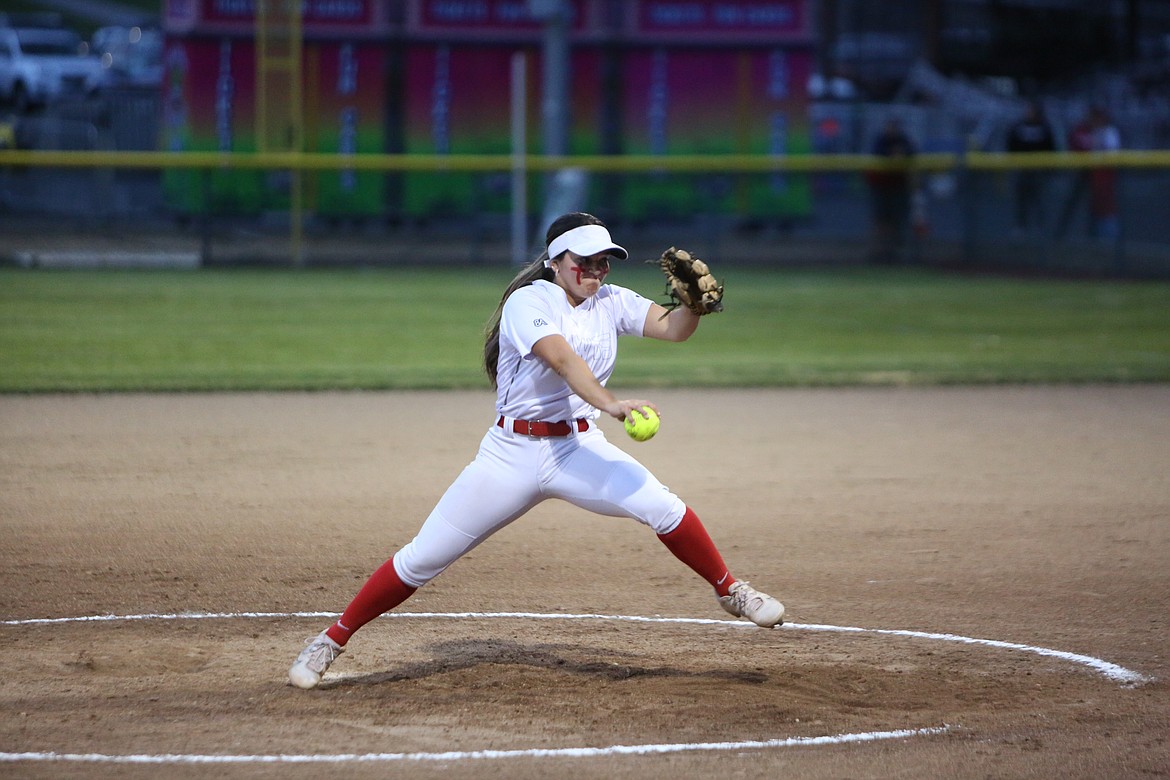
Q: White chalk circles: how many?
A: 1